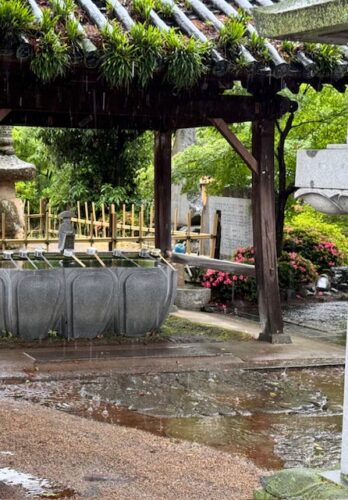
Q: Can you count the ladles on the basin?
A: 8